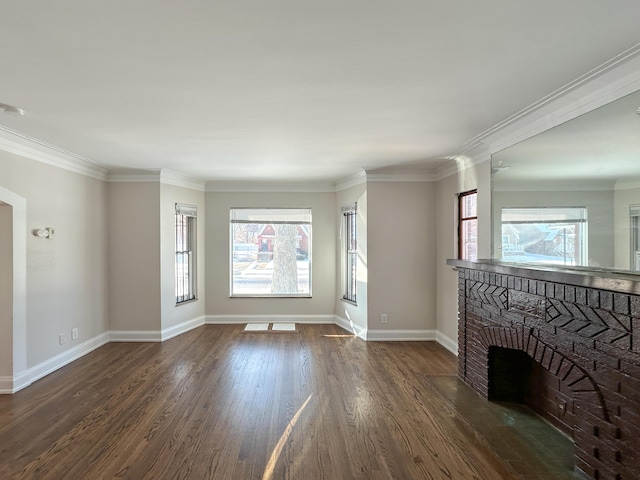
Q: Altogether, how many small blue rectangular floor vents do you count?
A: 0